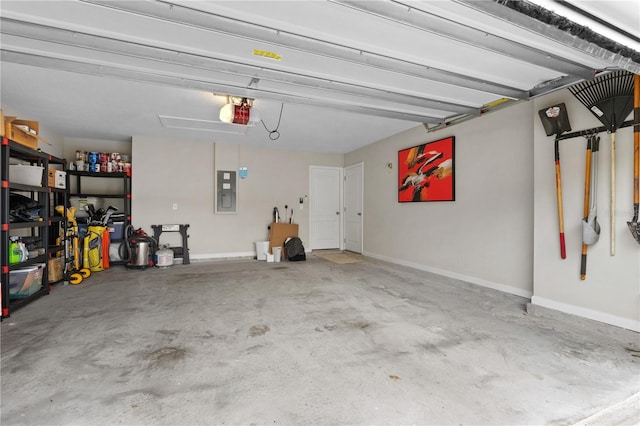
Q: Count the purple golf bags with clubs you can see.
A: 0